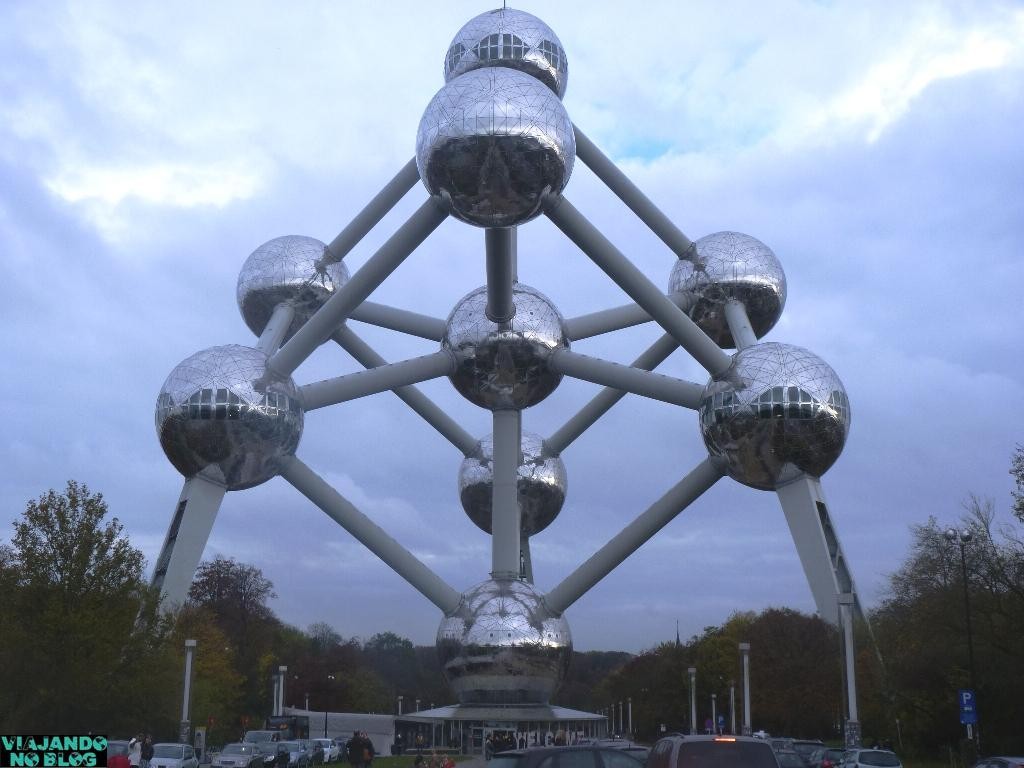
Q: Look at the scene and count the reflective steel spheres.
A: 9